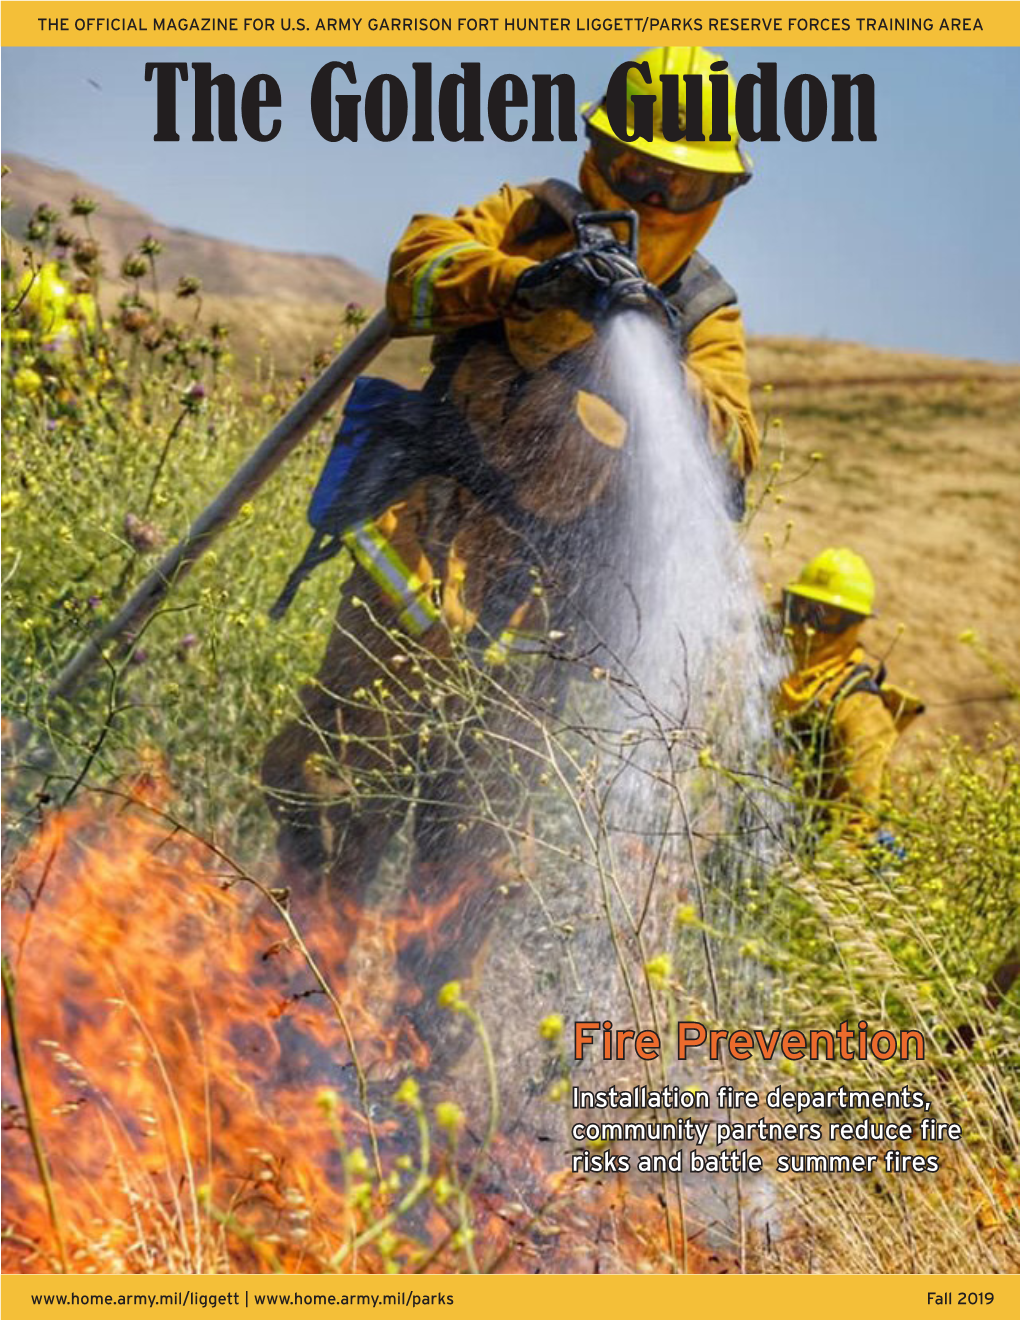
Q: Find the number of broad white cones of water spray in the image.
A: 1